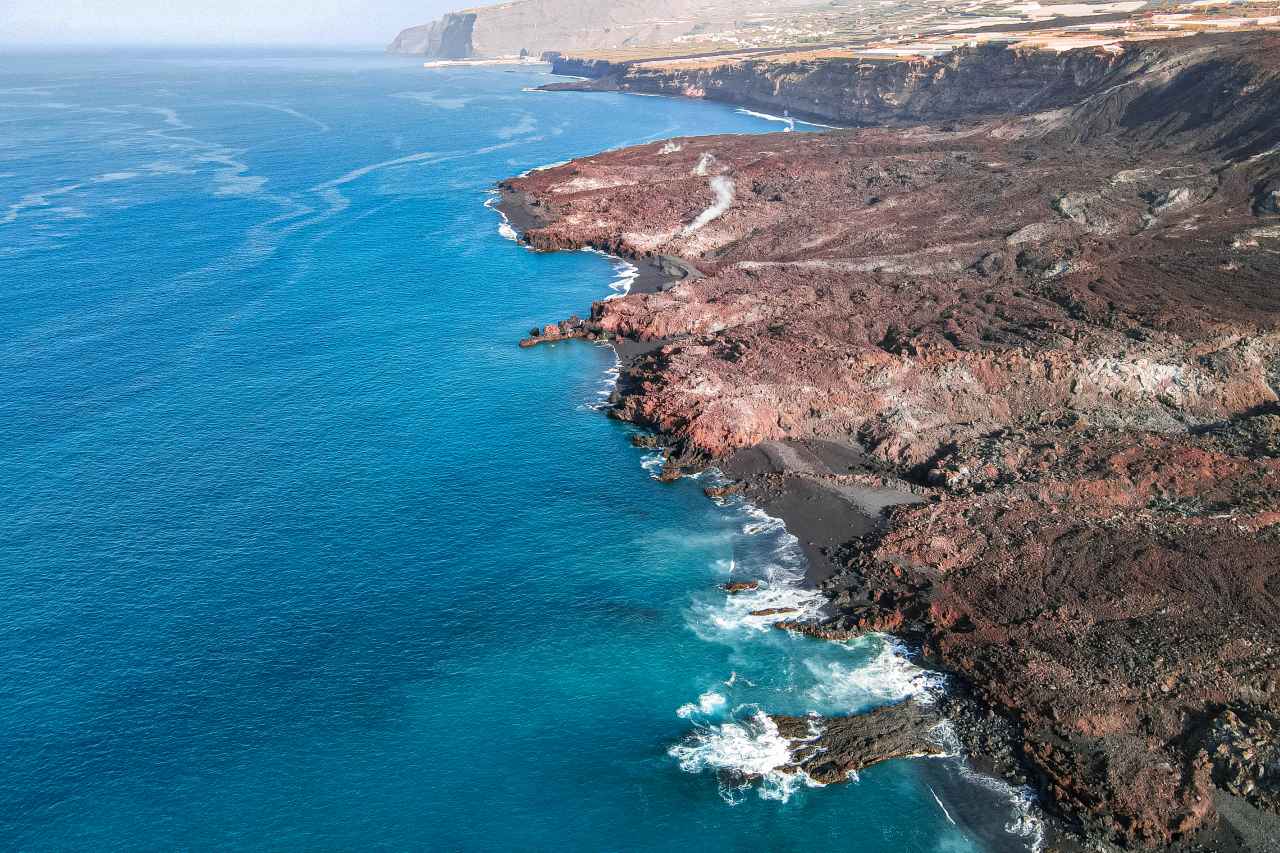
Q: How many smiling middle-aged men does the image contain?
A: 0